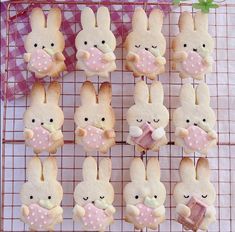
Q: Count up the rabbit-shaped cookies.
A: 12